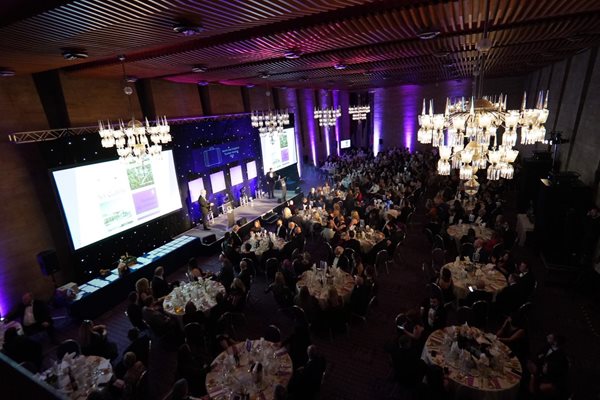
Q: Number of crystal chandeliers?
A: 5